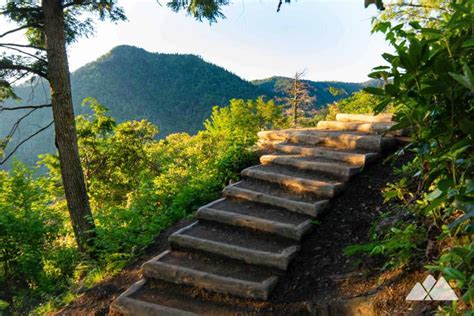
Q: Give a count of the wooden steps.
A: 11